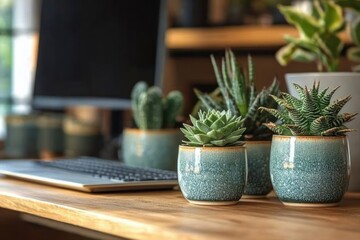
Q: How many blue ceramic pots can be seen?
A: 4